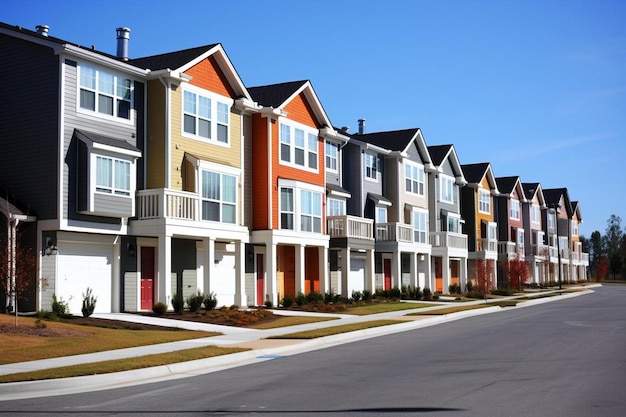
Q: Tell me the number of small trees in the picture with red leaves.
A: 4